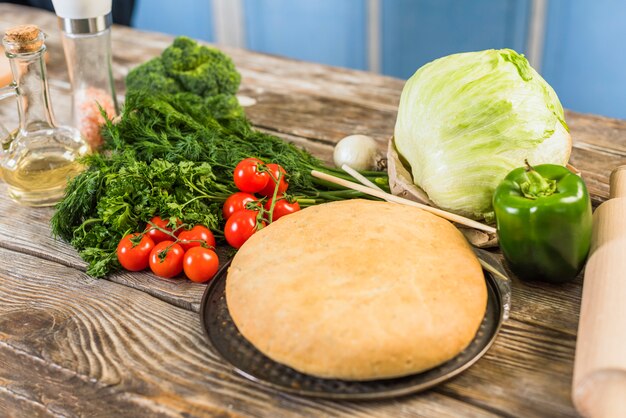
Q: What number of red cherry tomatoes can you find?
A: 10